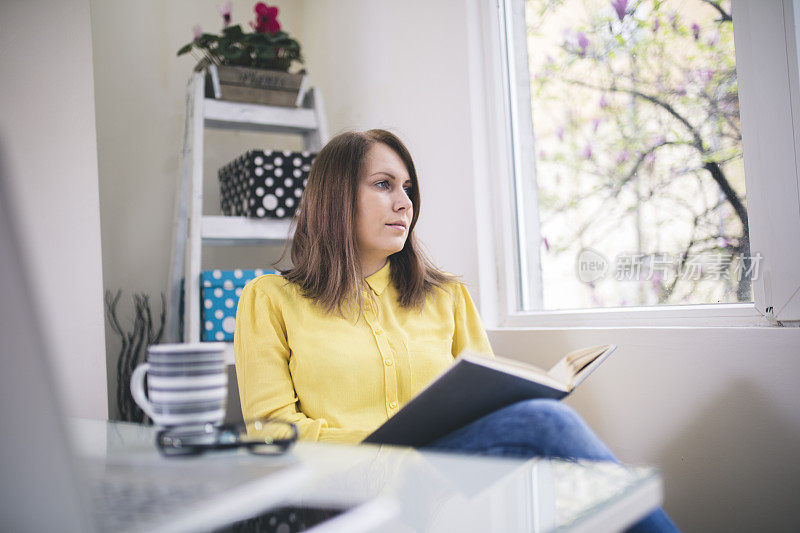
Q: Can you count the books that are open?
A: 1